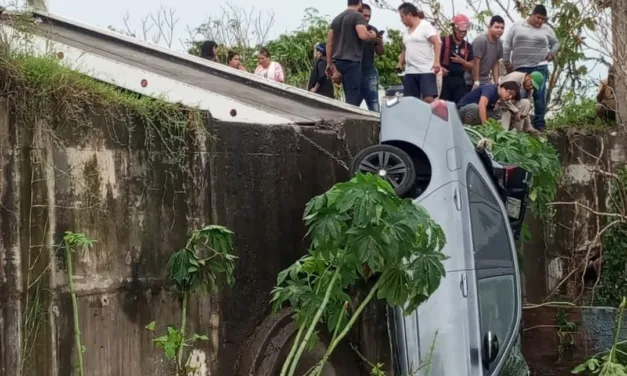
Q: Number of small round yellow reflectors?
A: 0